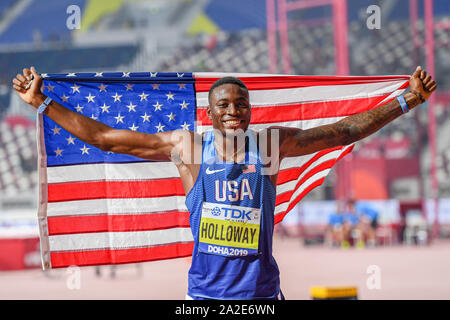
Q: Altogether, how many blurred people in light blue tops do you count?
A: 3